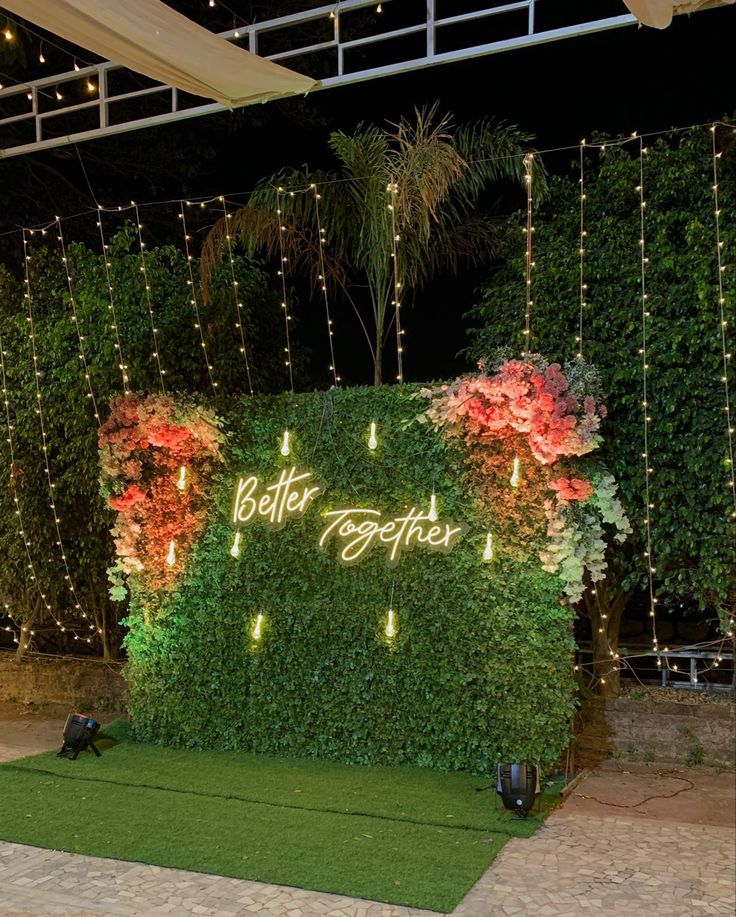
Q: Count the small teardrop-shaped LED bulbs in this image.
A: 10